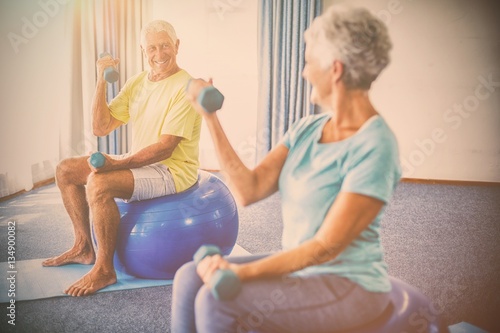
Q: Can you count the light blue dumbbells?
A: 4